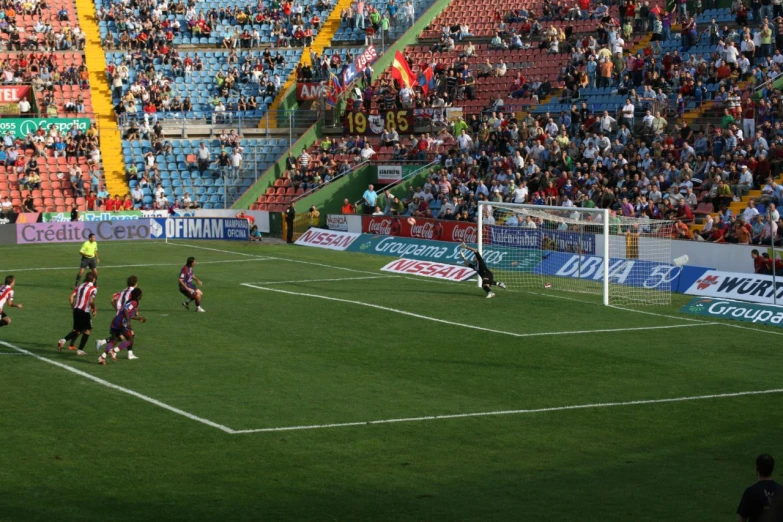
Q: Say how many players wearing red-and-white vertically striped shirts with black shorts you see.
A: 3